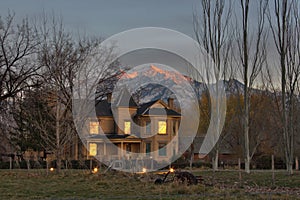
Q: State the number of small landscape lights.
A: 4